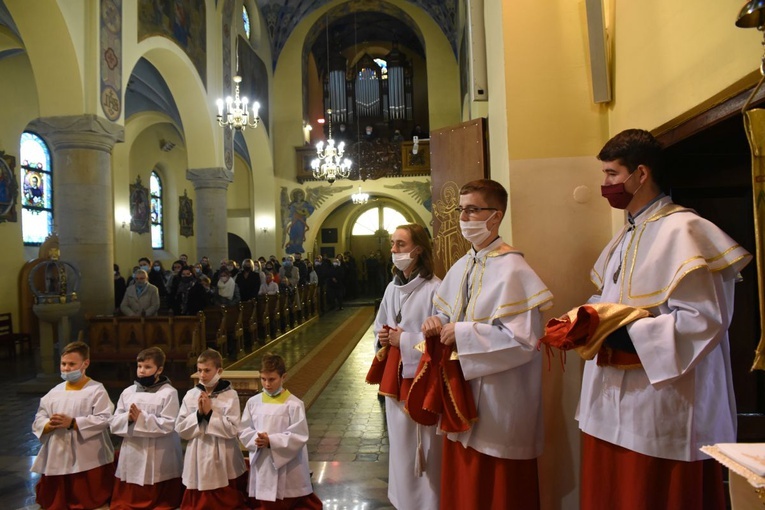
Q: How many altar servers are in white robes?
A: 7